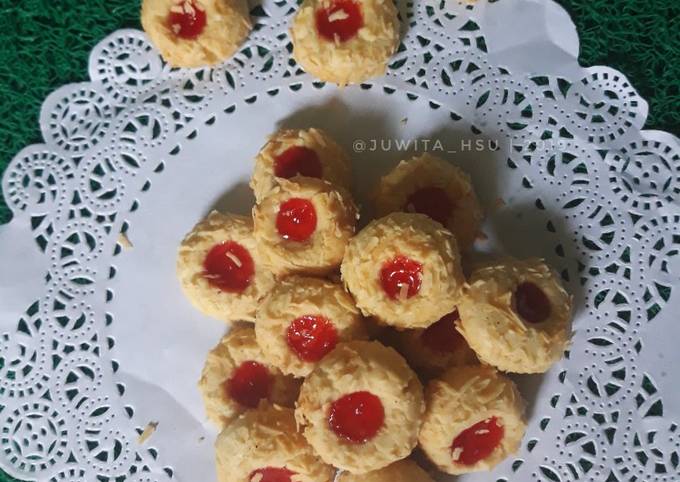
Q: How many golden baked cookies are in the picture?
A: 15